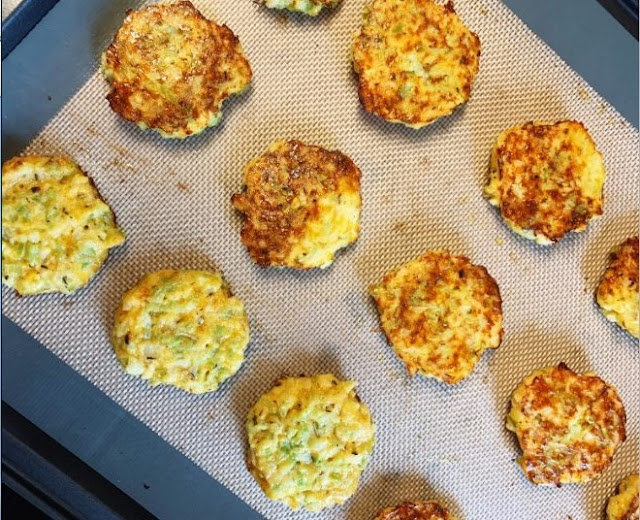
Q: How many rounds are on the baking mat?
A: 13